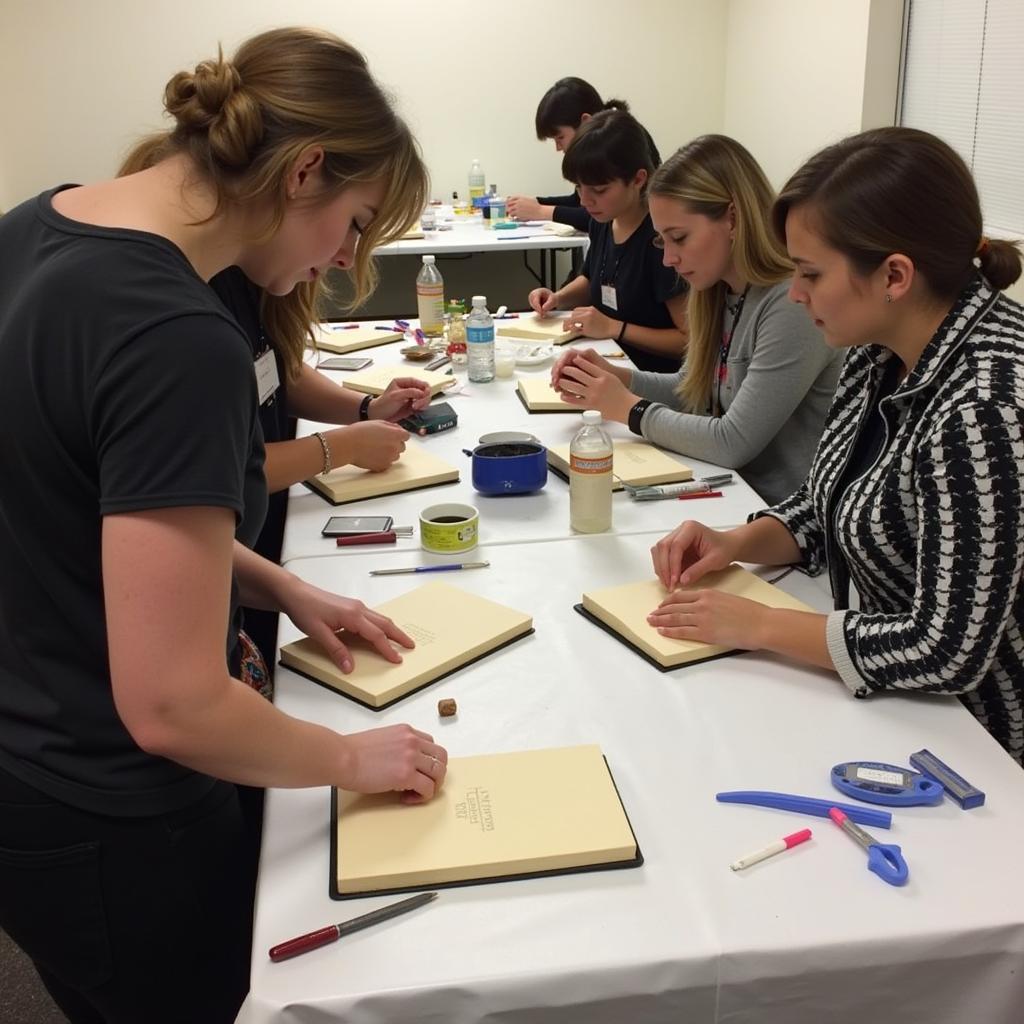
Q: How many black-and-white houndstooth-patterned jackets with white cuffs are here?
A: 1